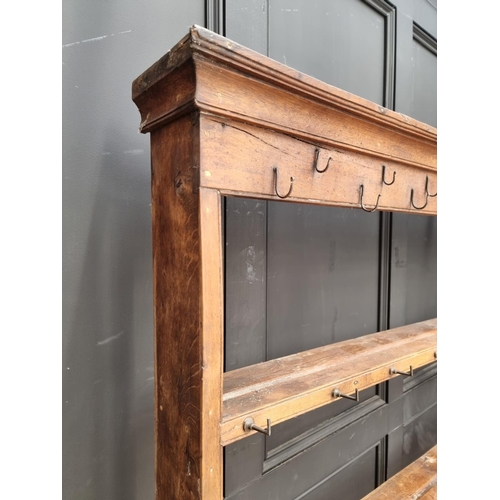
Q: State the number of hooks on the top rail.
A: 6